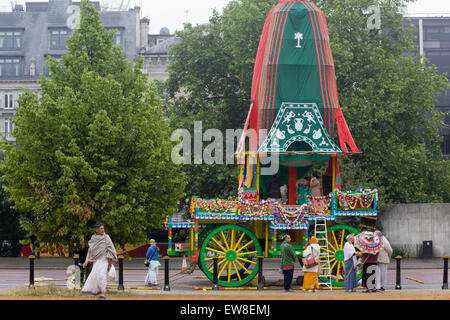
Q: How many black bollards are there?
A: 8